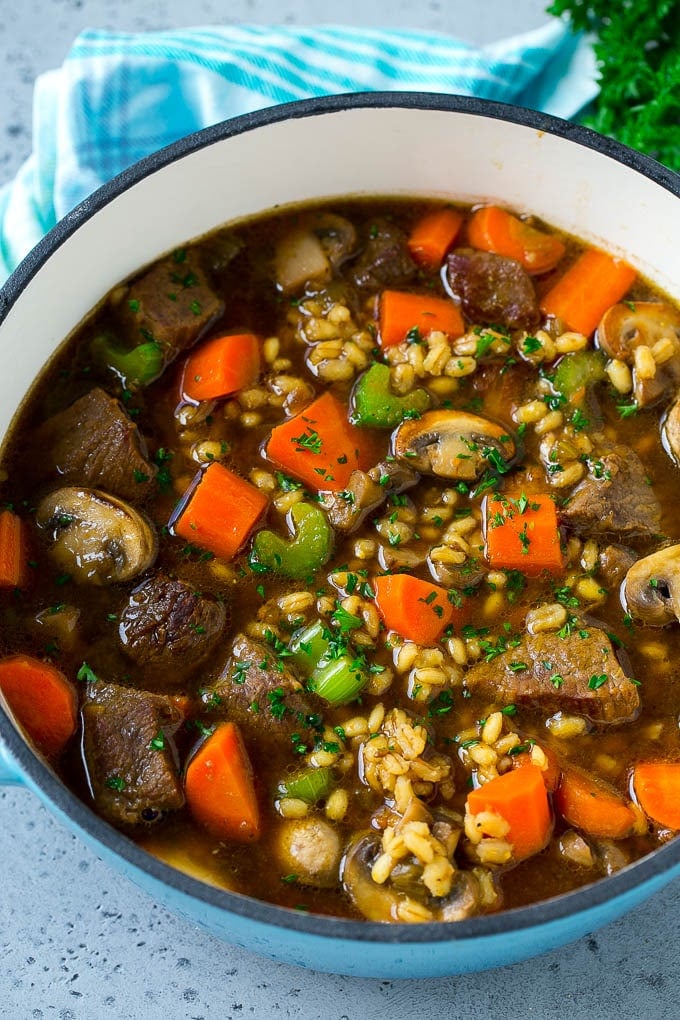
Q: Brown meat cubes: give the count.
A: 9